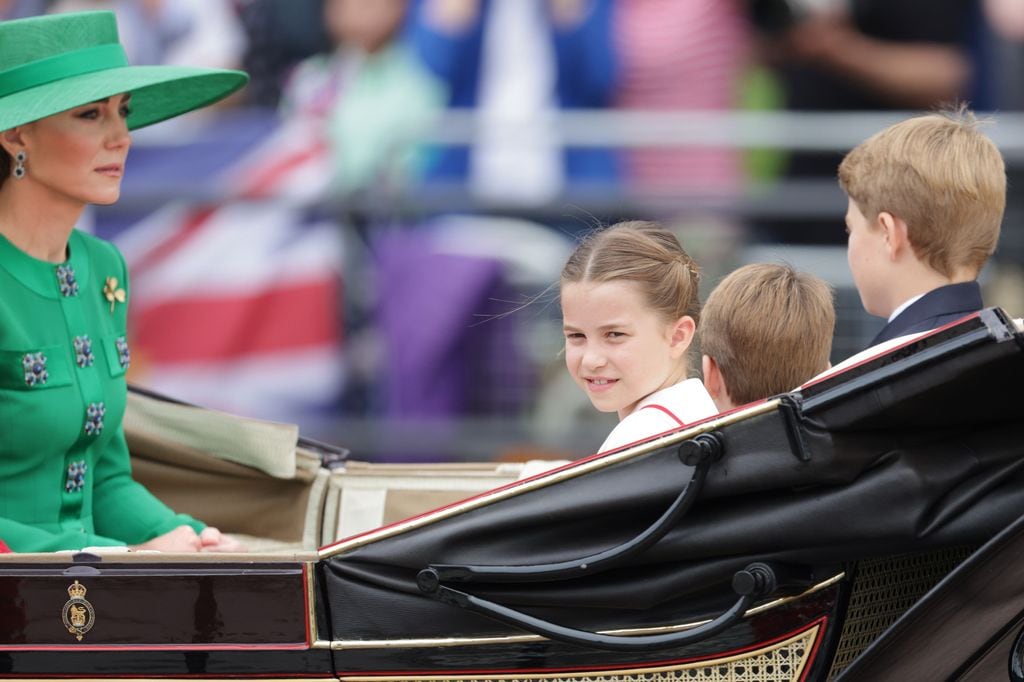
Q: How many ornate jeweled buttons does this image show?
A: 6